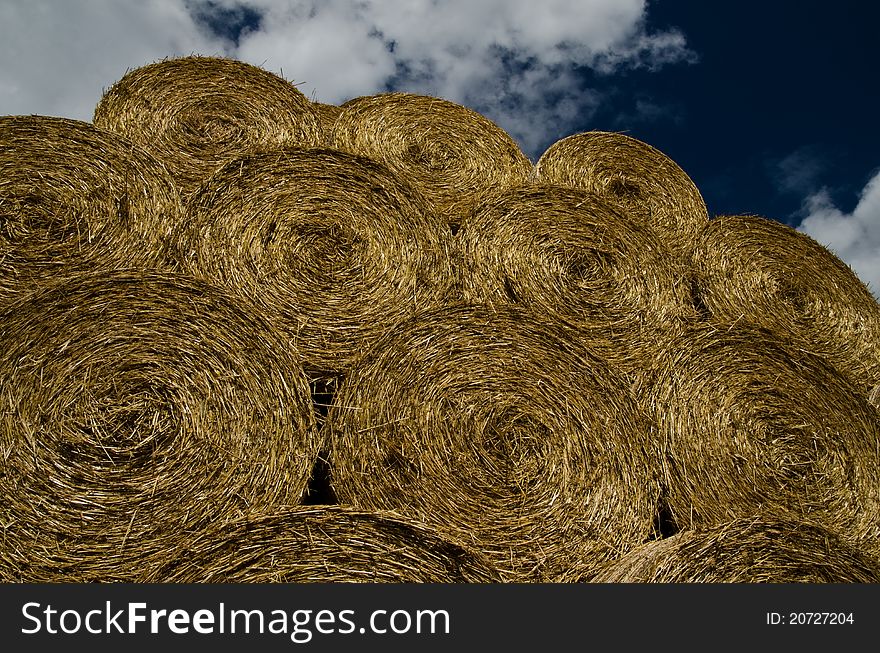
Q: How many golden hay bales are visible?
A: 12